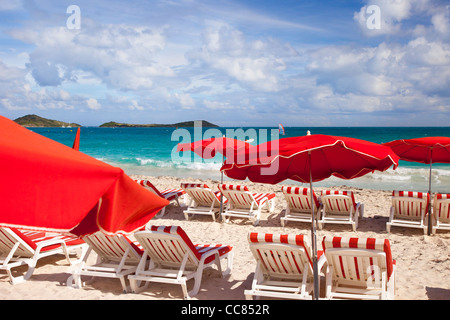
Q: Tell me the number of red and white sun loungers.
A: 12